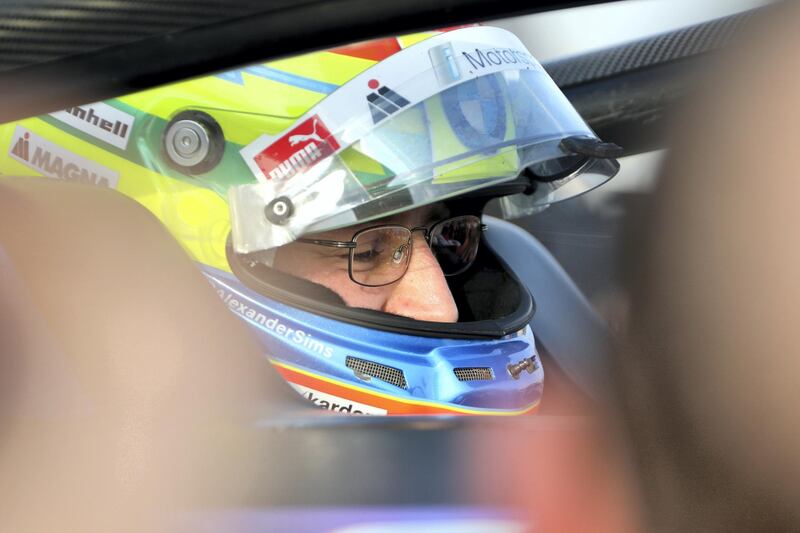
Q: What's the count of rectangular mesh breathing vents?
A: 2